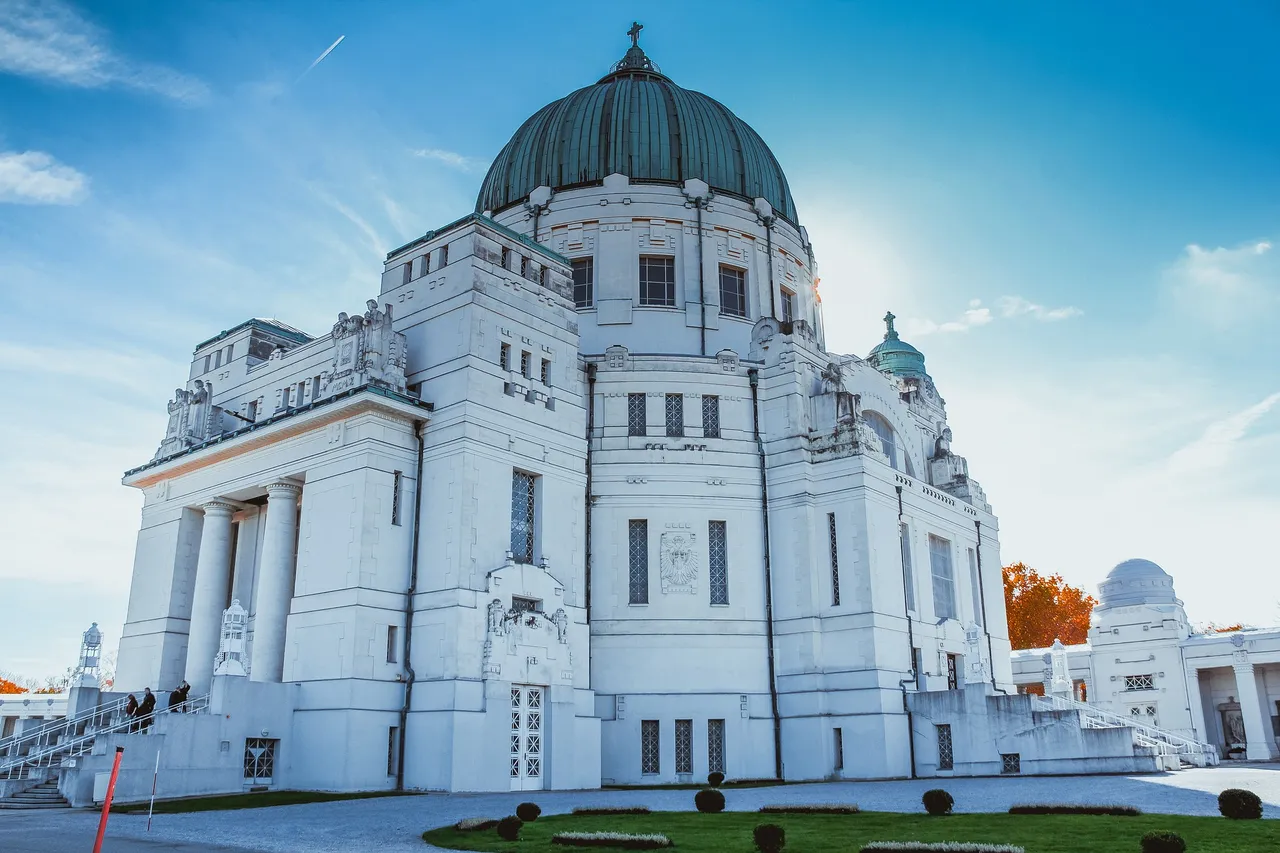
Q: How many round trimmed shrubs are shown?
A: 8